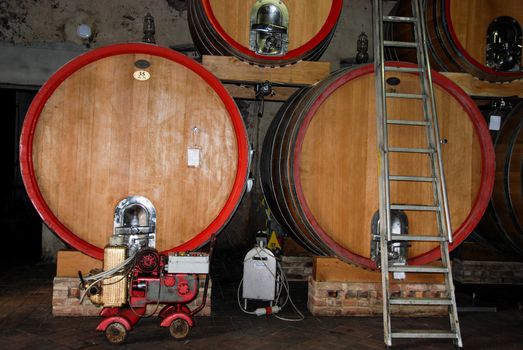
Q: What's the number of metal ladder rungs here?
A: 12